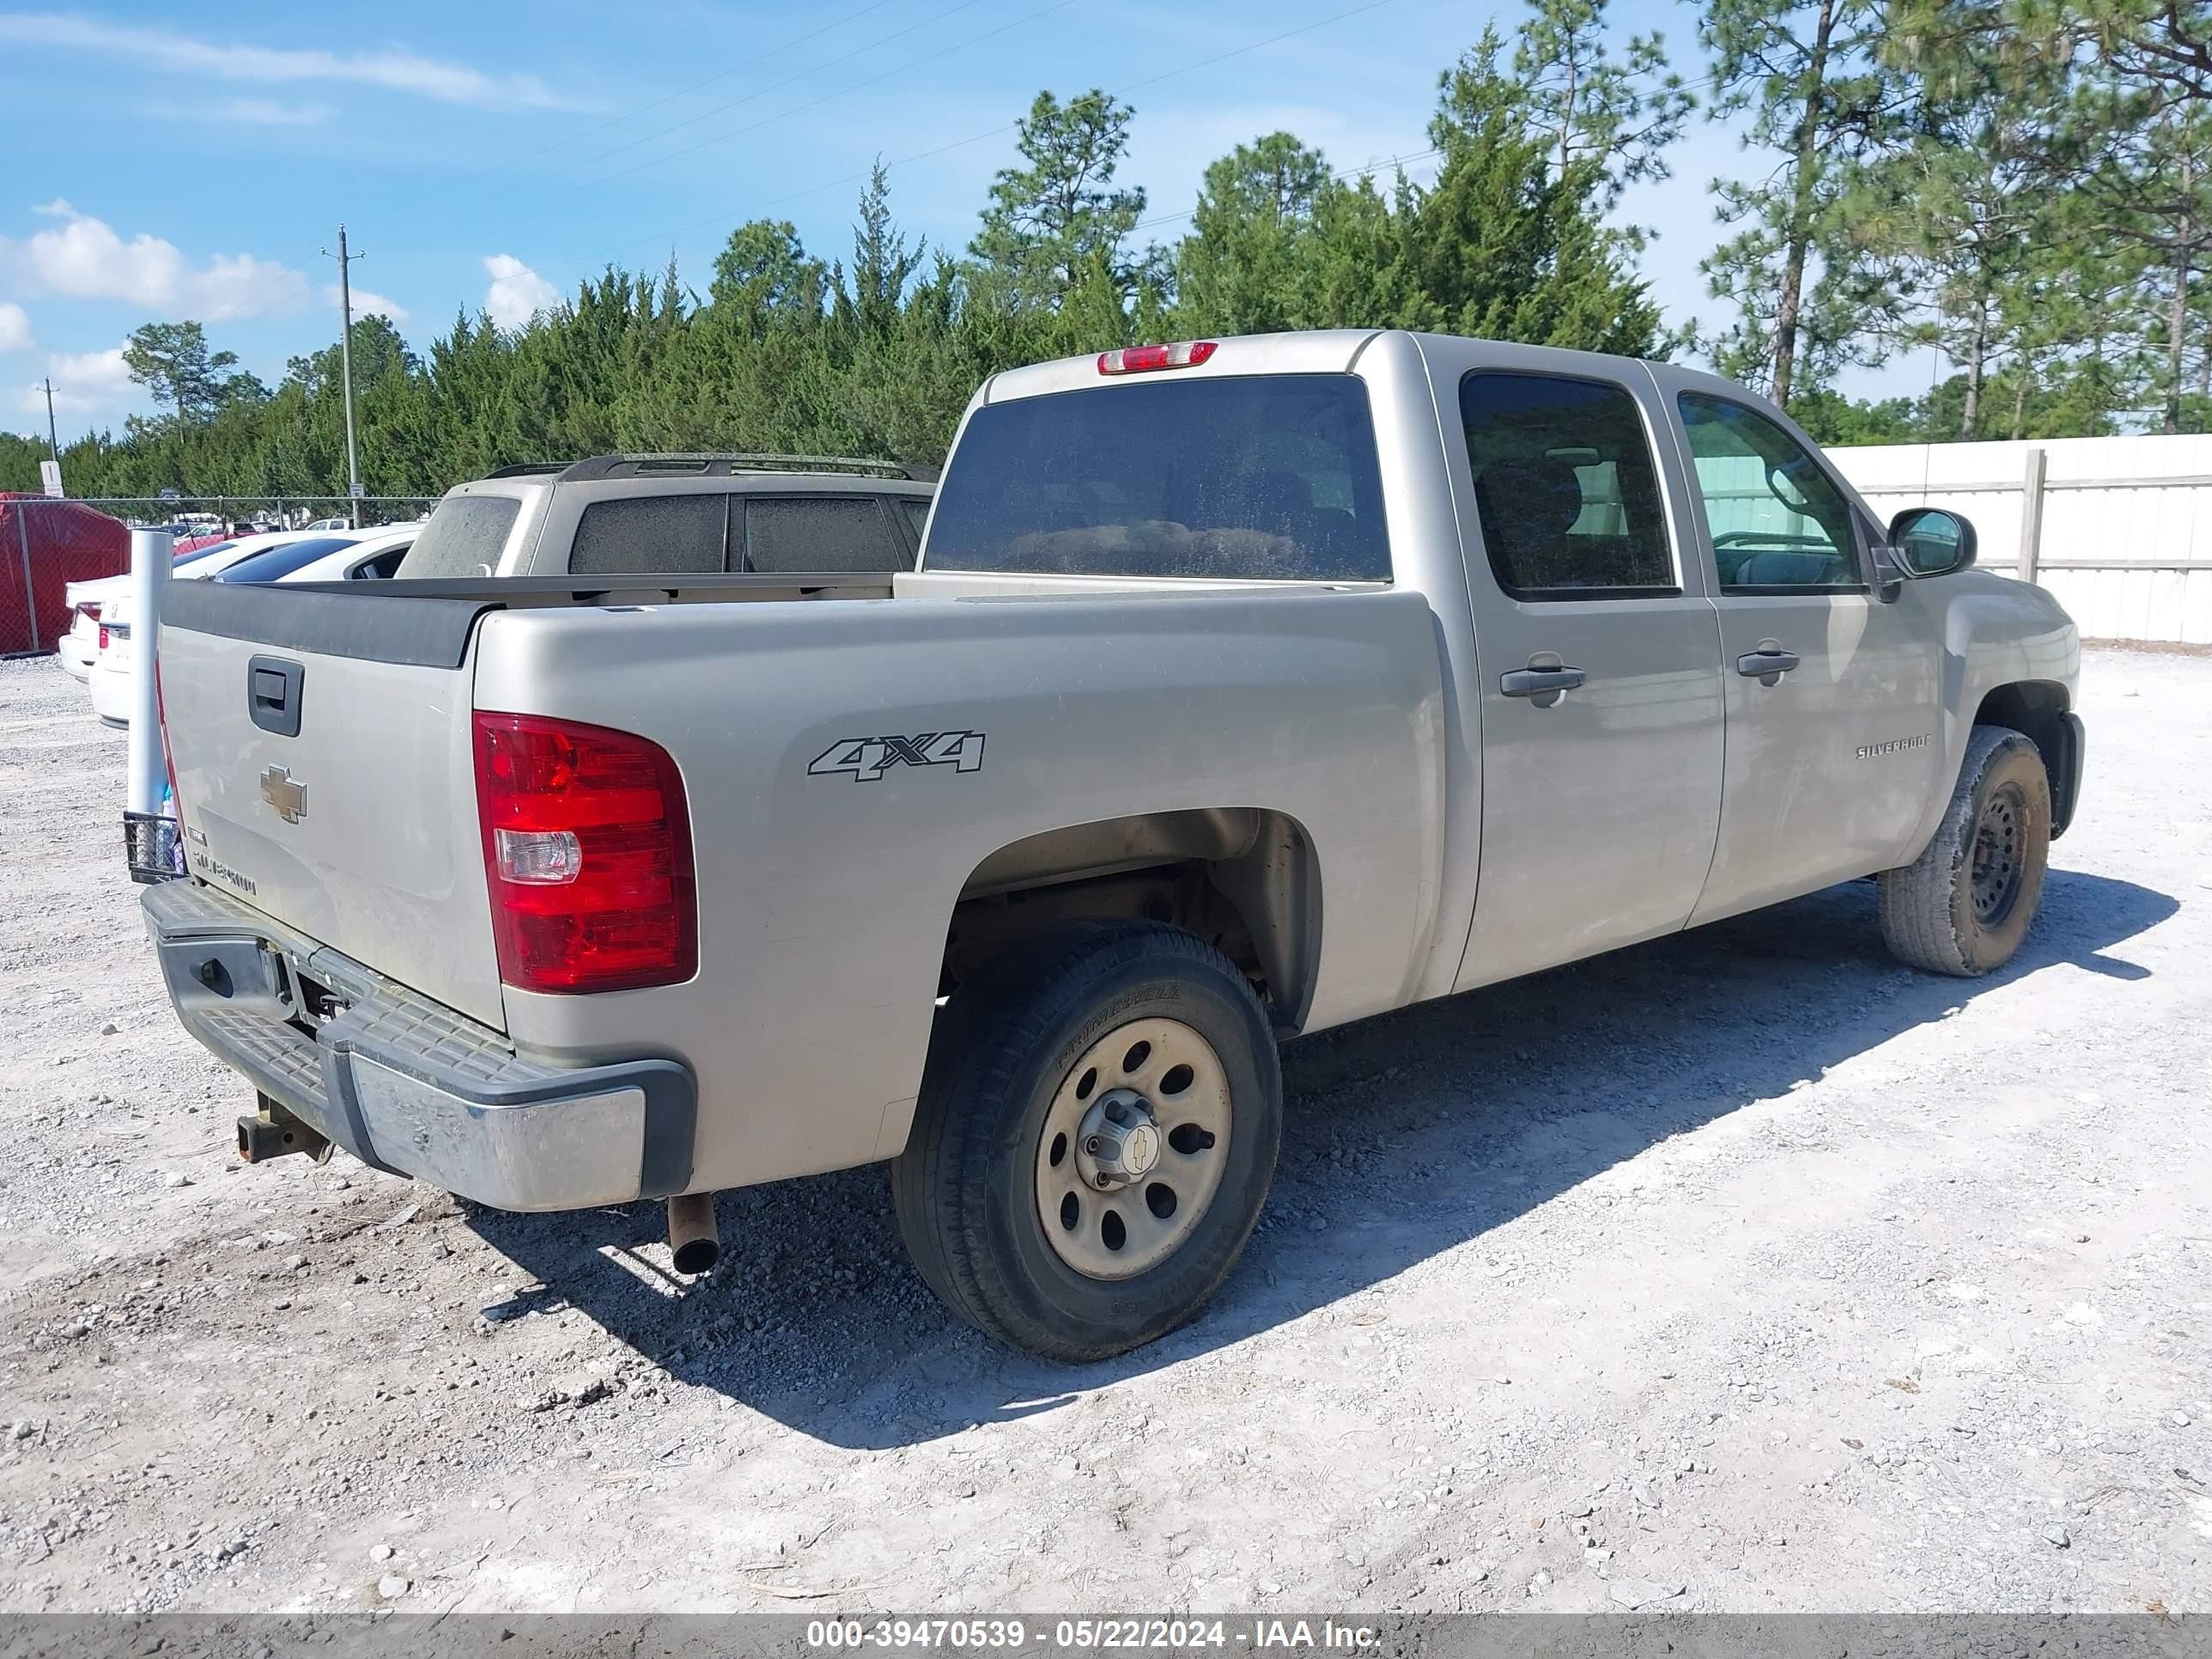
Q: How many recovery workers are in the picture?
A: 0